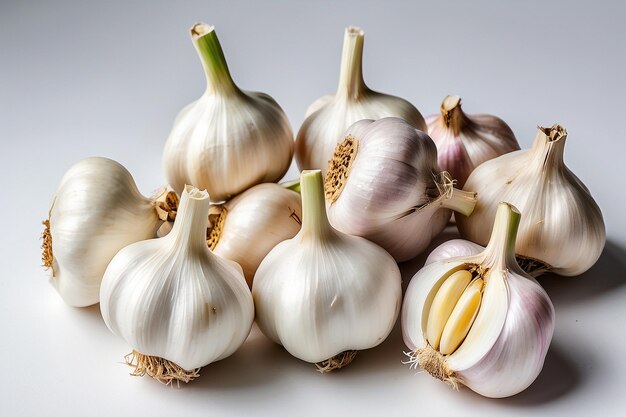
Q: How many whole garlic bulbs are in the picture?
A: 9